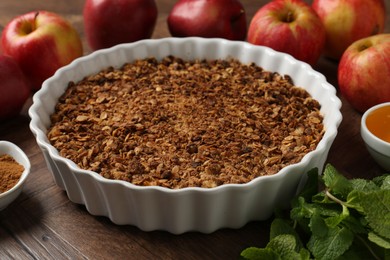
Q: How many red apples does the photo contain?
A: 7